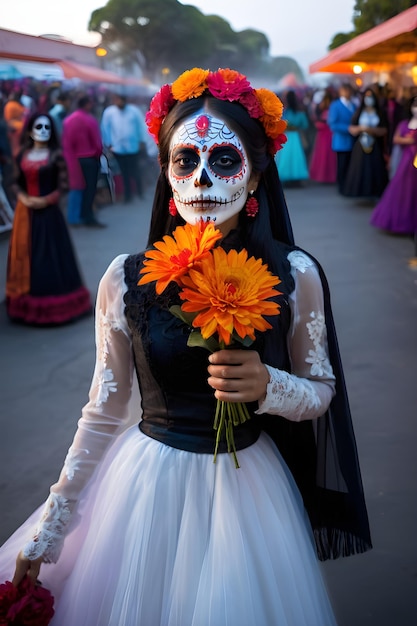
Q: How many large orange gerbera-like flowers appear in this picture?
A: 2